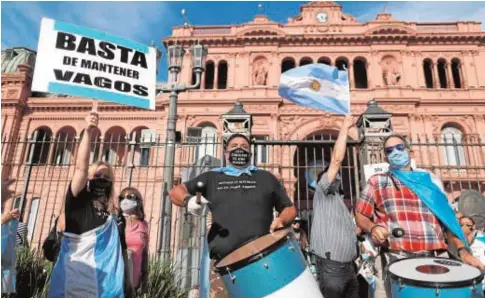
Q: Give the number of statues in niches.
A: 2